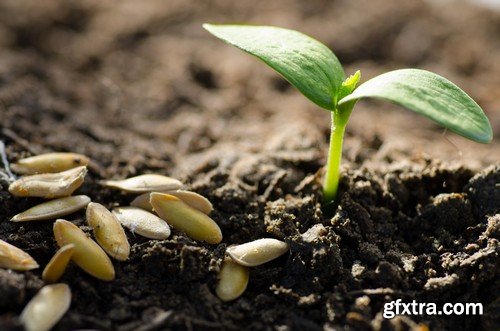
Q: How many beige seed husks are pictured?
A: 14